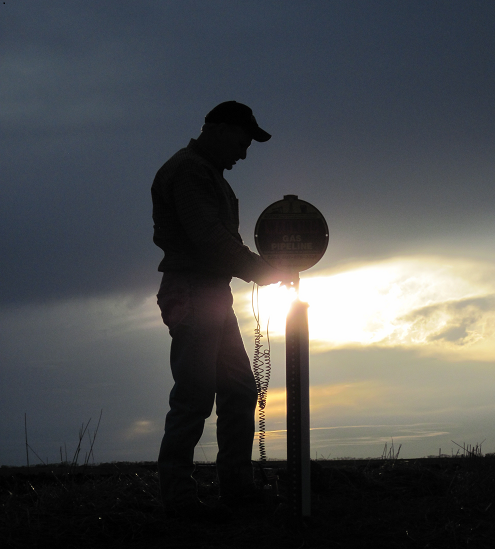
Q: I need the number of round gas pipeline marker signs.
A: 1